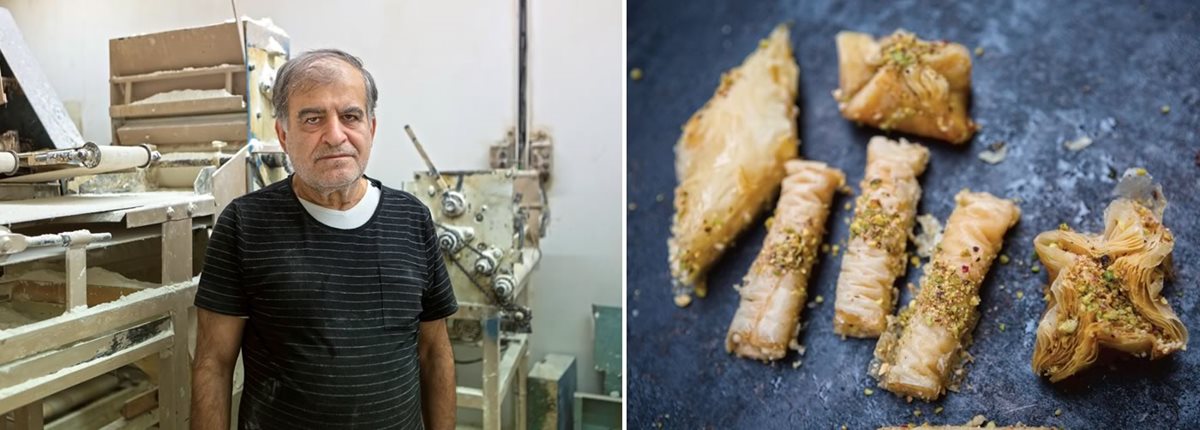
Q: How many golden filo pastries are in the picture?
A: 6